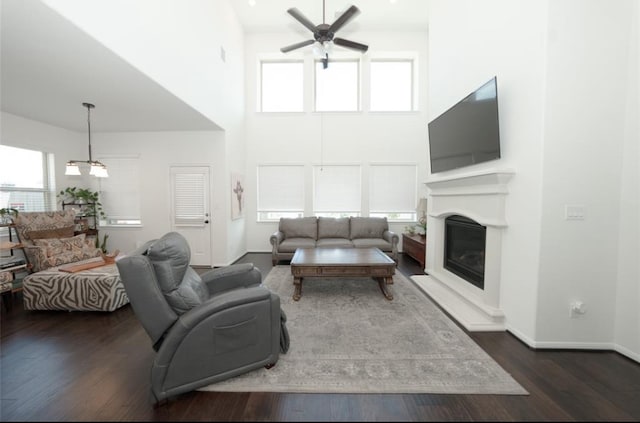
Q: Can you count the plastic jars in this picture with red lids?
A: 0